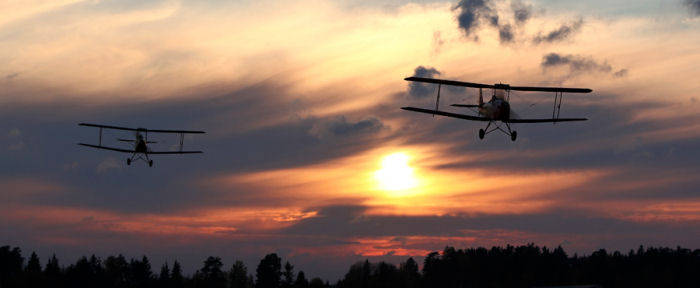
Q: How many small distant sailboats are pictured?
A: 0